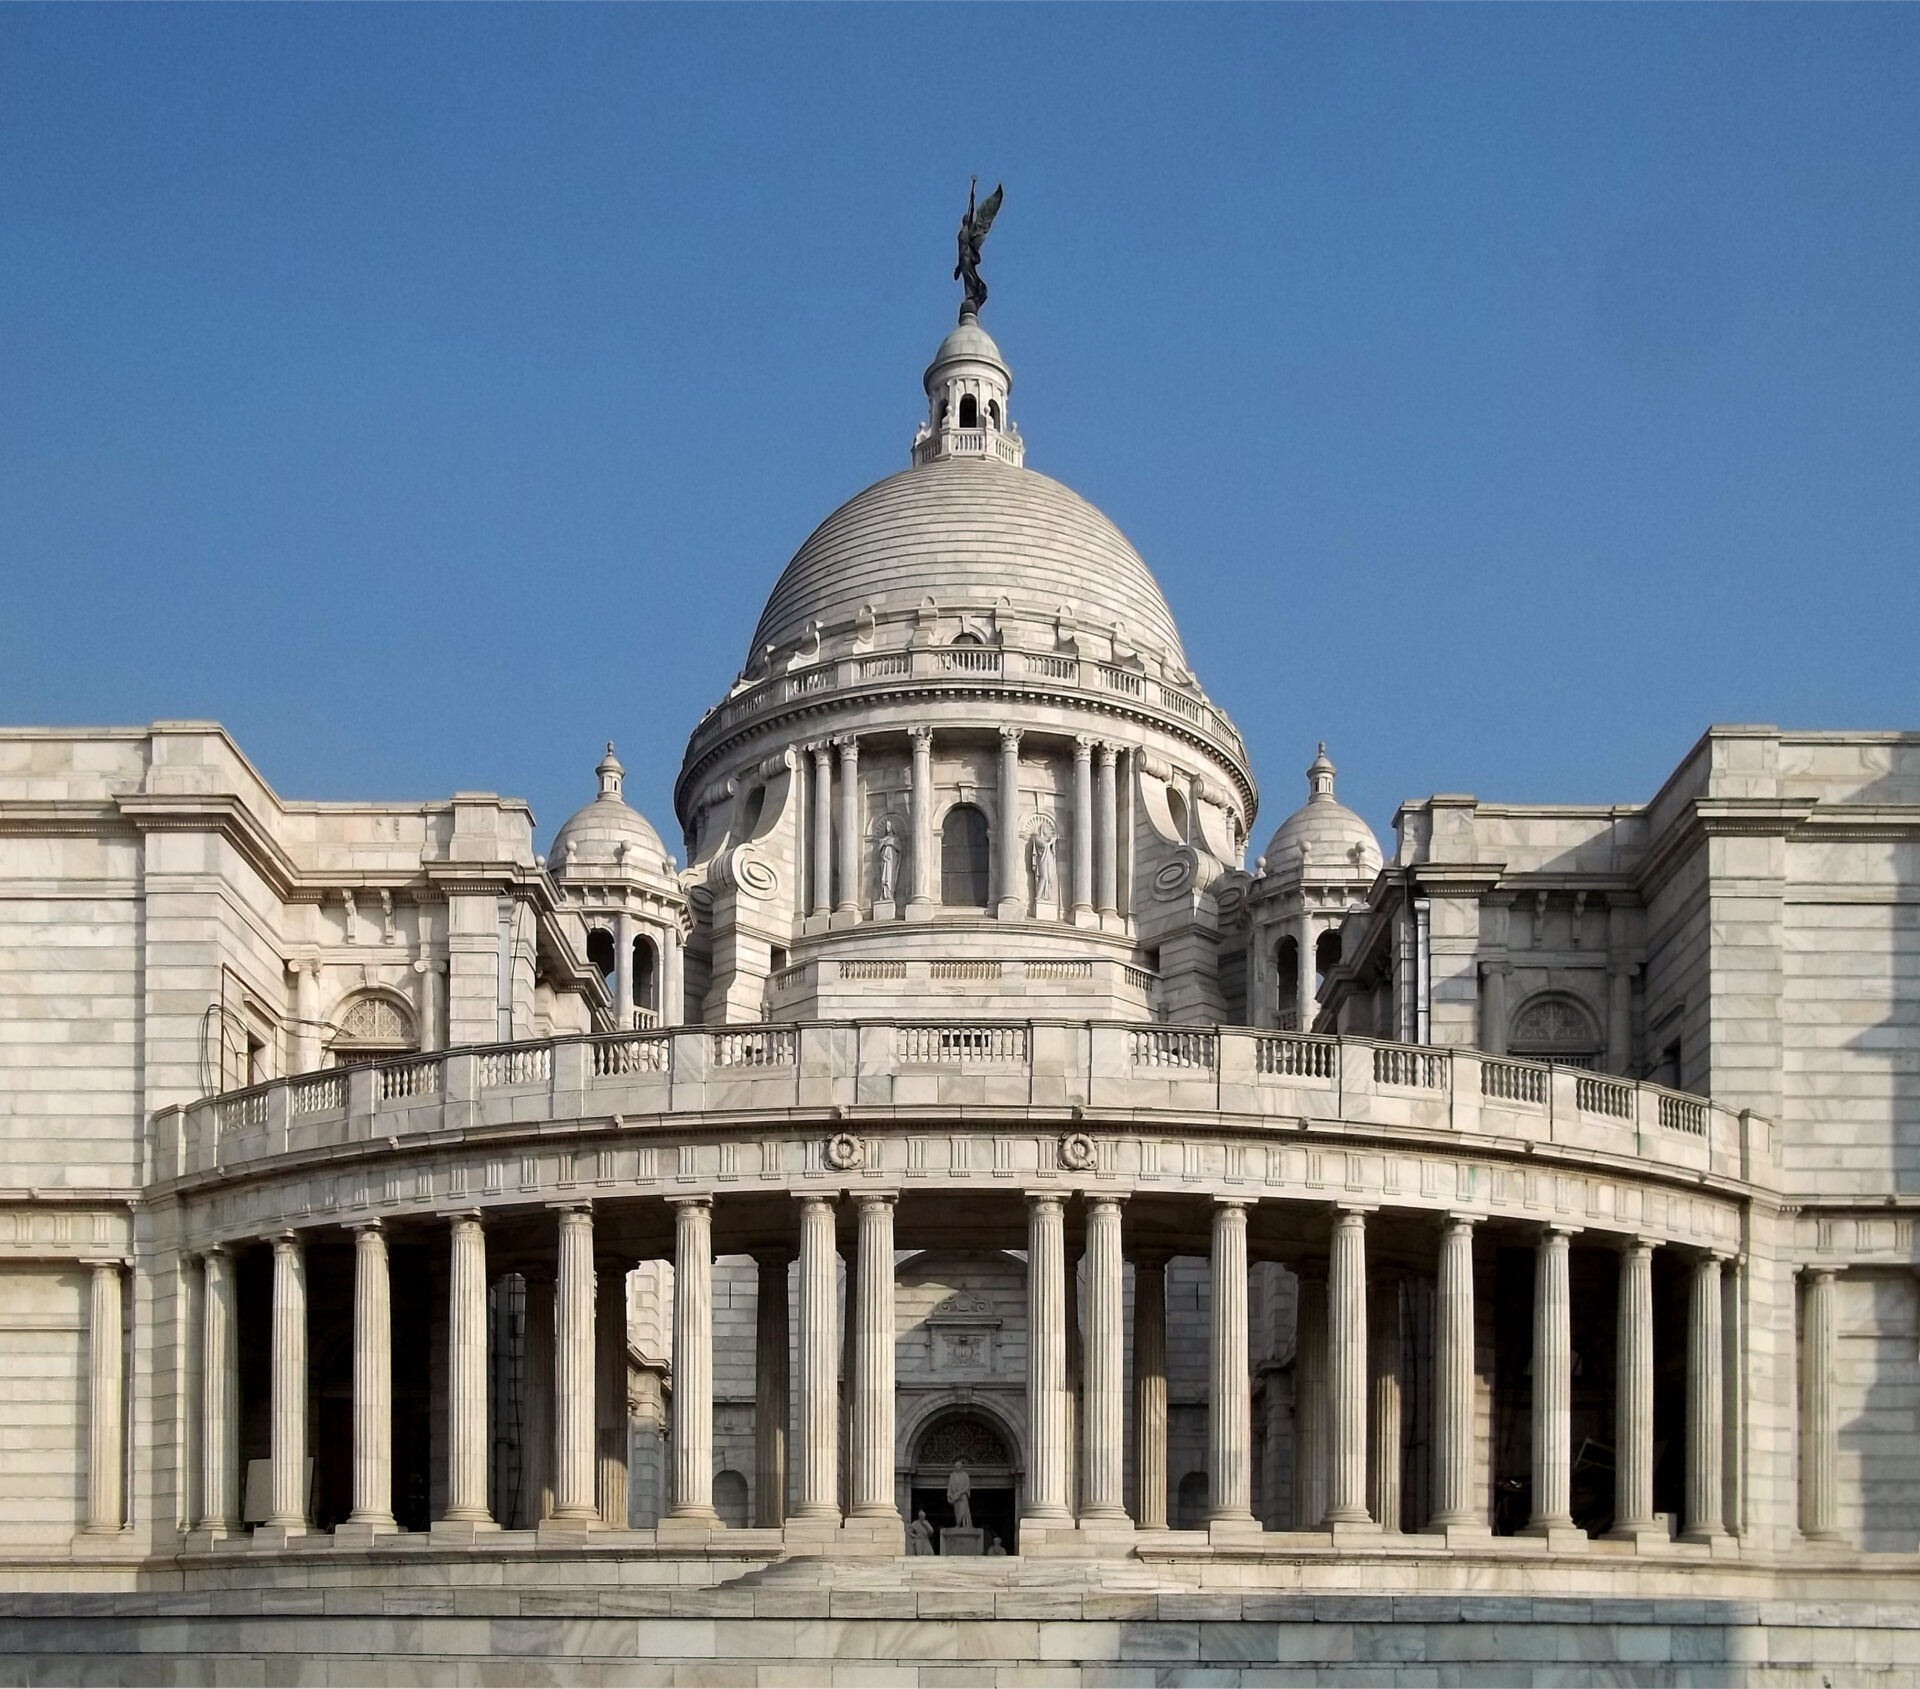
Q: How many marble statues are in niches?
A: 2